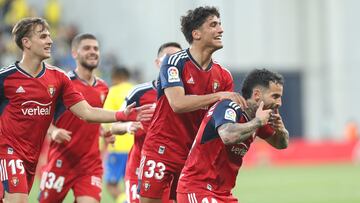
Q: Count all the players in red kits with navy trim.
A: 5